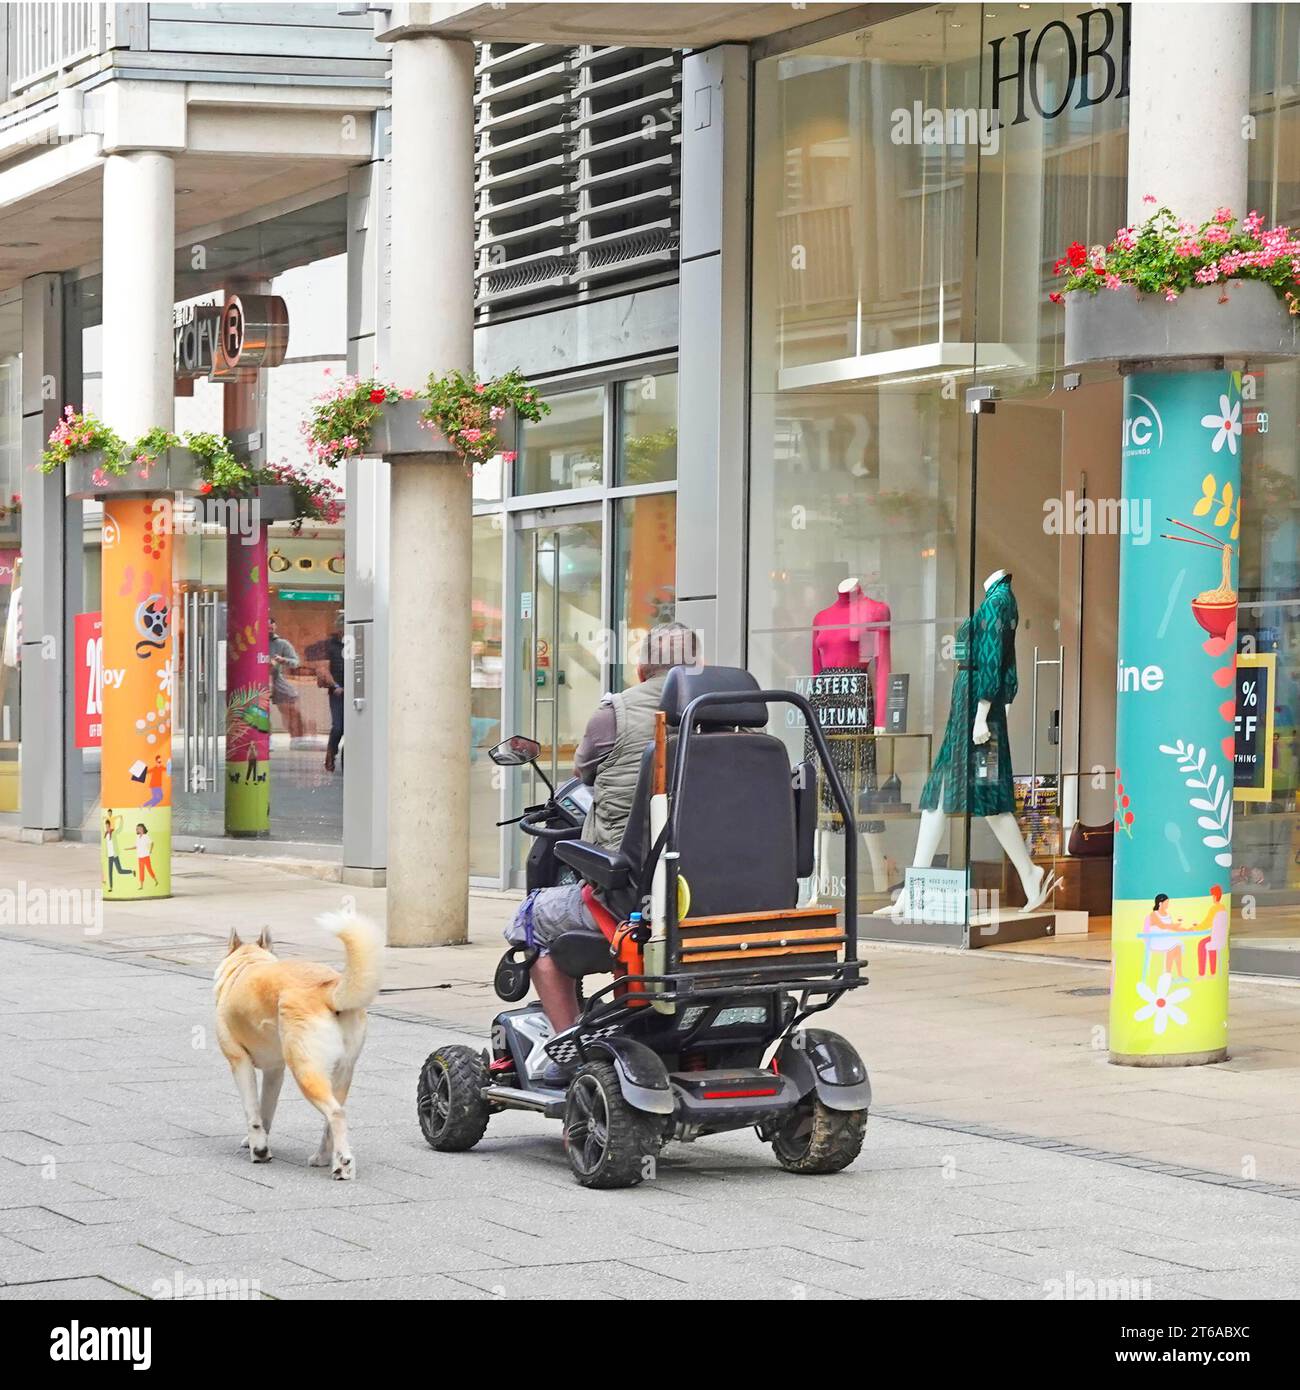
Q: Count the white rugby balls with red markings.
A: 0